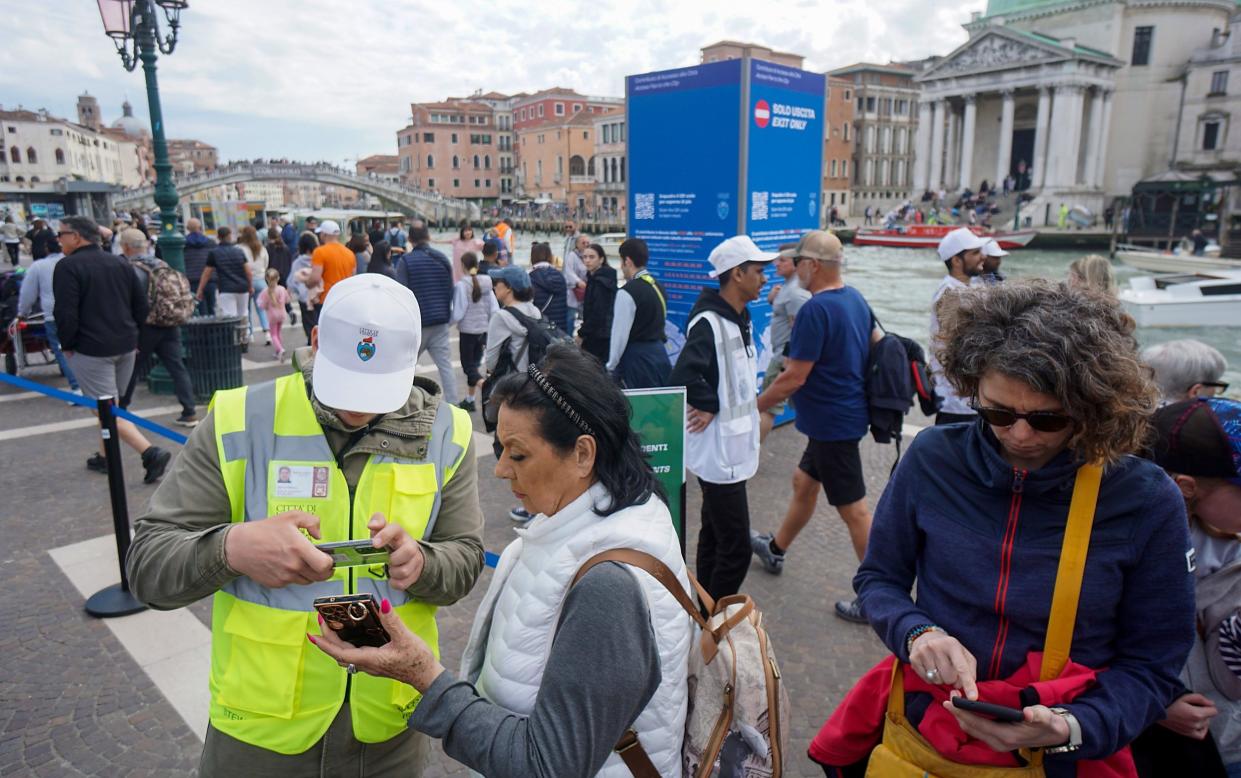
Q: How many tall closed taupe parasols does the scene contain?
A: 0